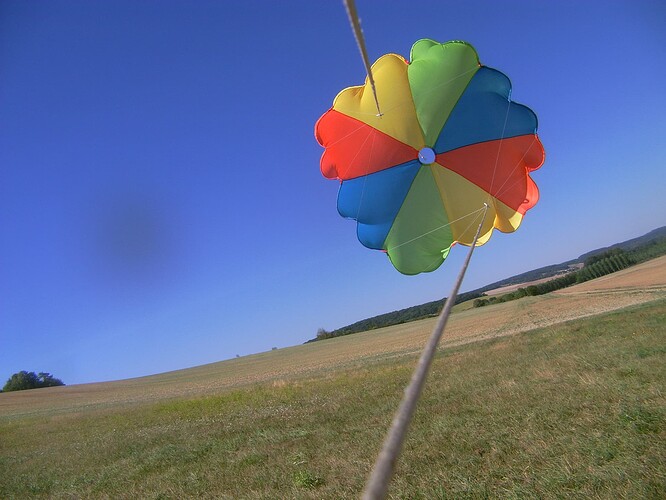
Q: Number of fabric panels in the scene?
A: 8